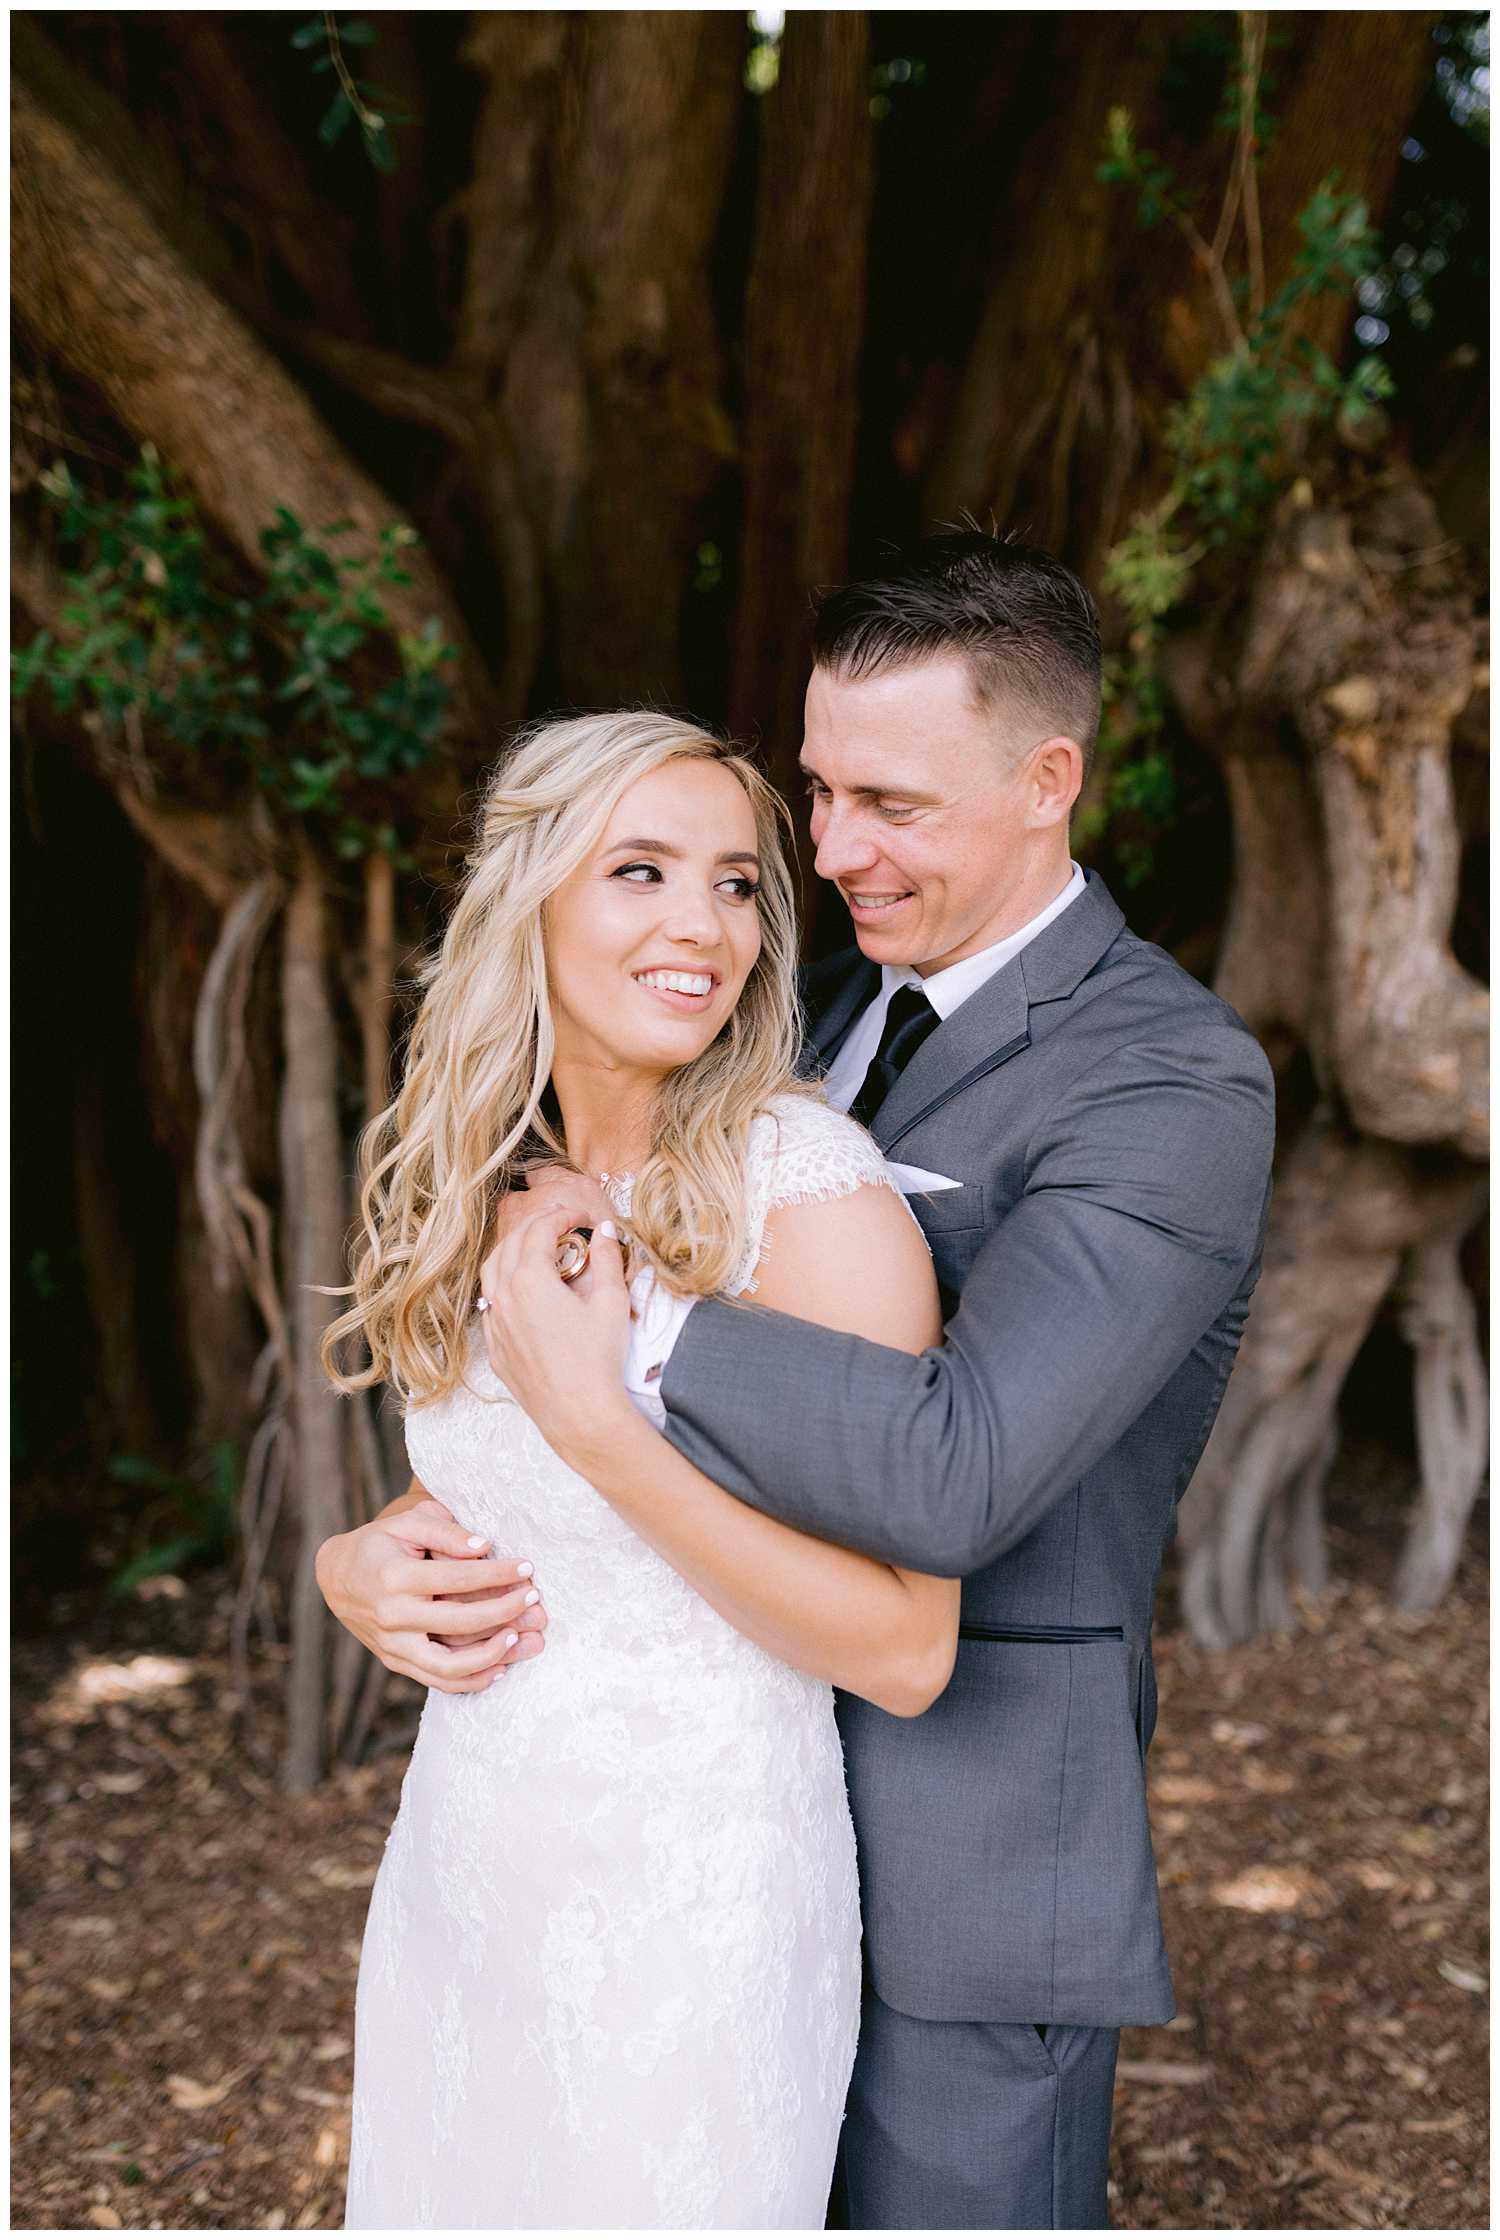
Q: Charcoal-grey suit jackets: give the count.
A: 1